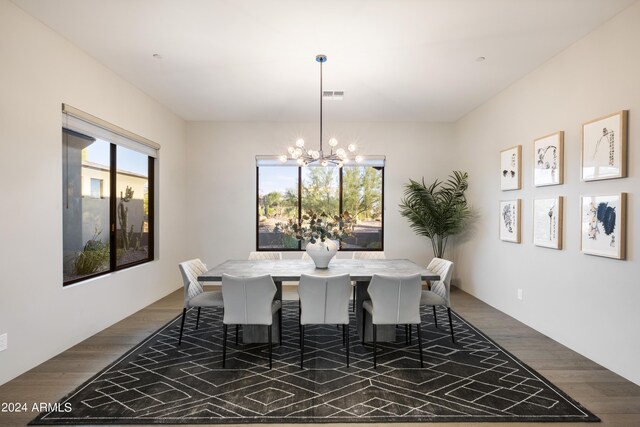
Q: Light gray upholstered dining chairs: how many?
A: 8